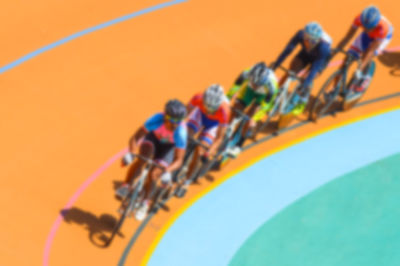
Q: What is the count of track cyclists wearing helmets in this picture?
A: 5